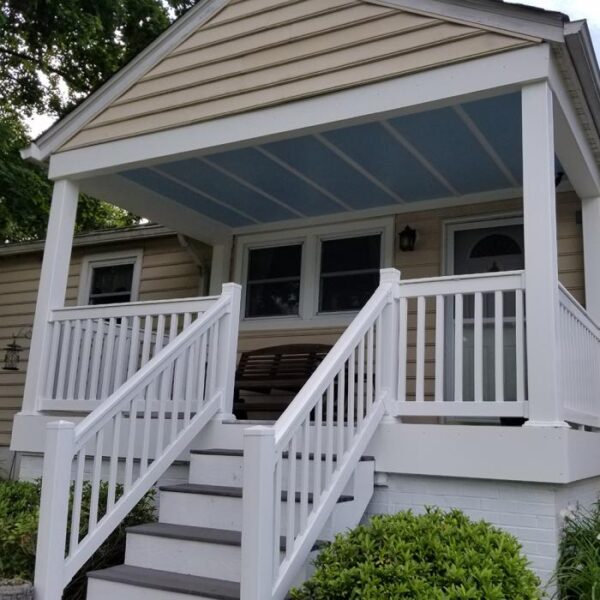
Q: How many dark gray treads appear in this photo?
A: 4